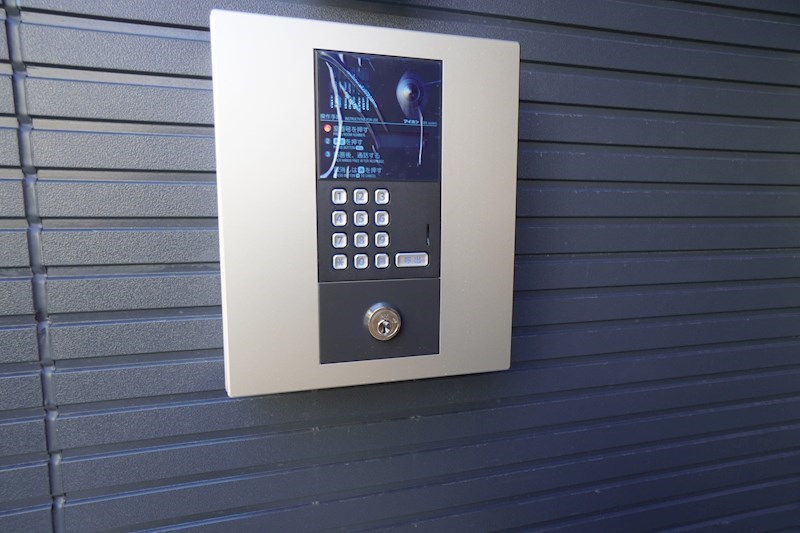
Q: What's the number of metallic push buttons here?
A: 13